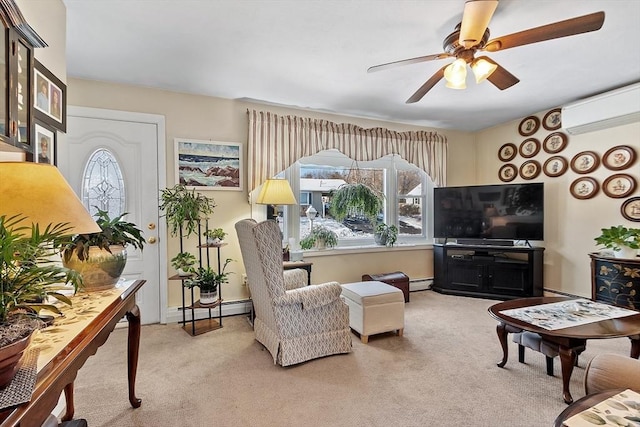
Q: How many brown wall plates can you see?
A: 13